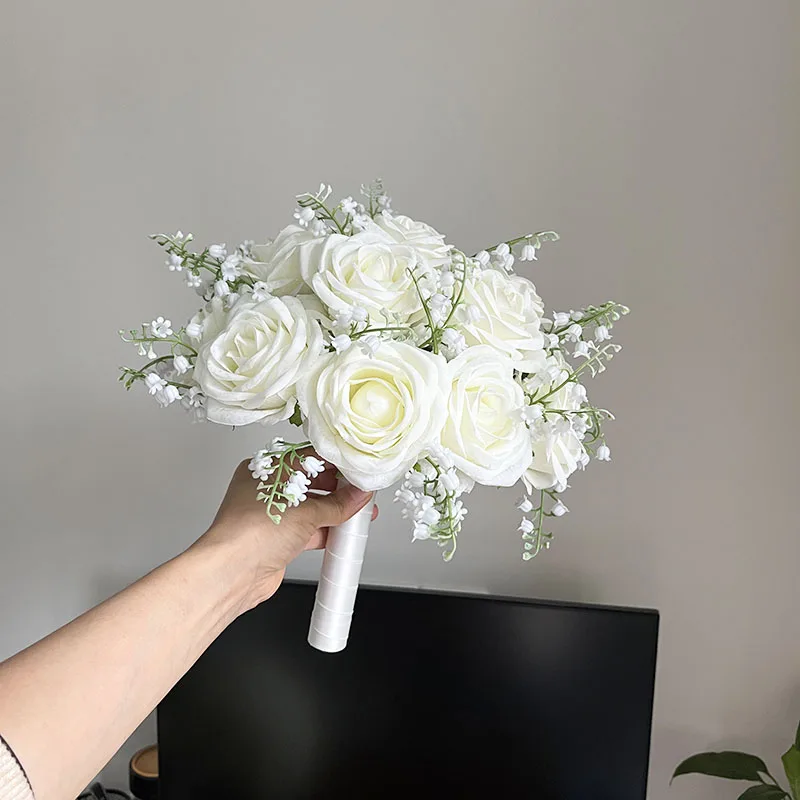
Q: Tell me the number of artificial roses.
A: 8